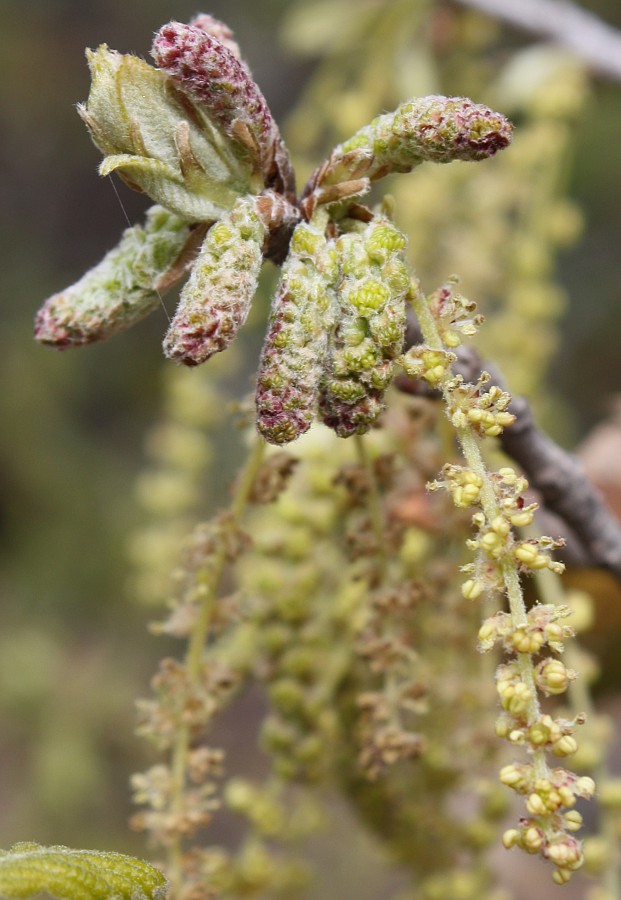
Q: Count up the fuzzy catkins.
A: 7